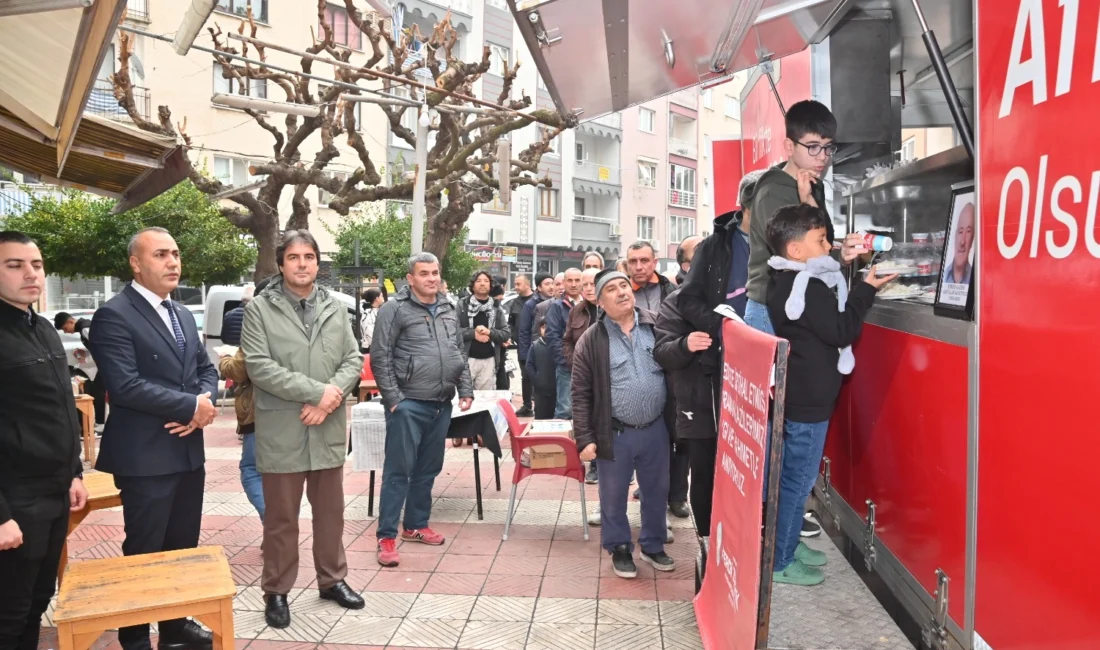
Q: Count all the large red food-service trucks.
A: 1